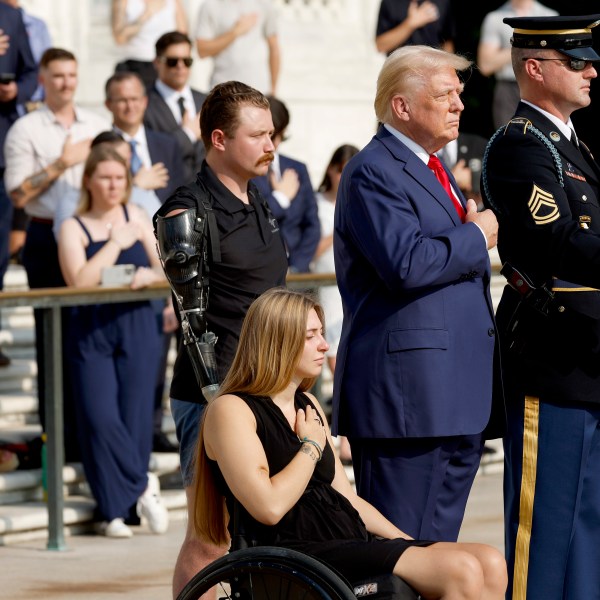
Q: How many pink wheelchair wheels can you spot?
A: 0